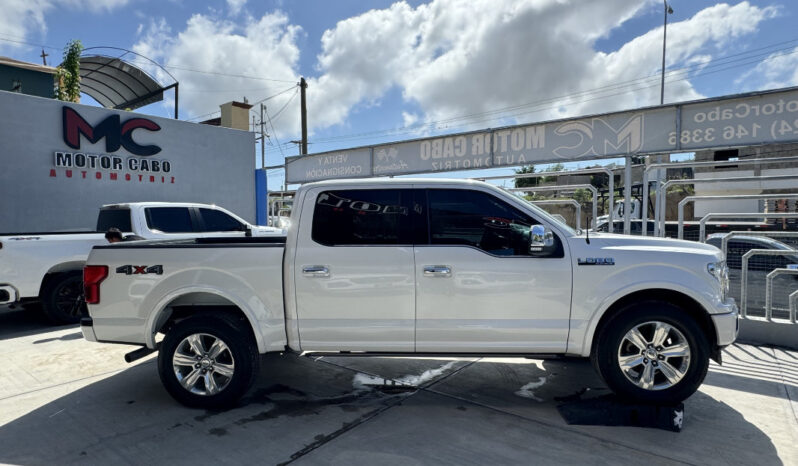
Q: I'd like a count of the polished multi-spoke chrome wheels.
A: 2